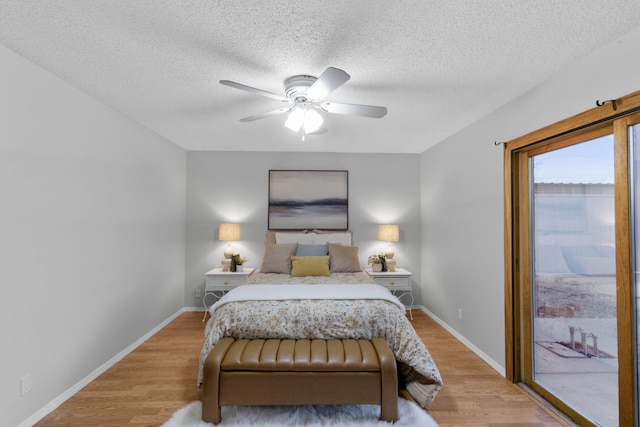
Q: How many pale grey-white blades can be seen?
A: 5